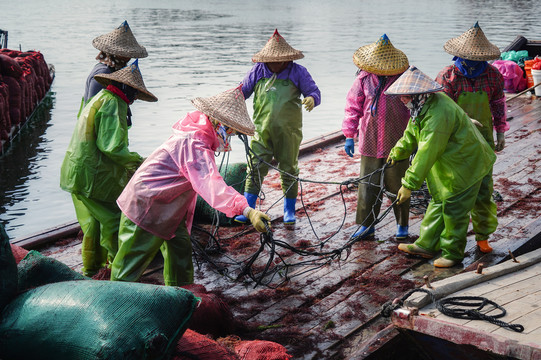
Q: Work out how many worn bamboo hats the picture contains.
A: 7